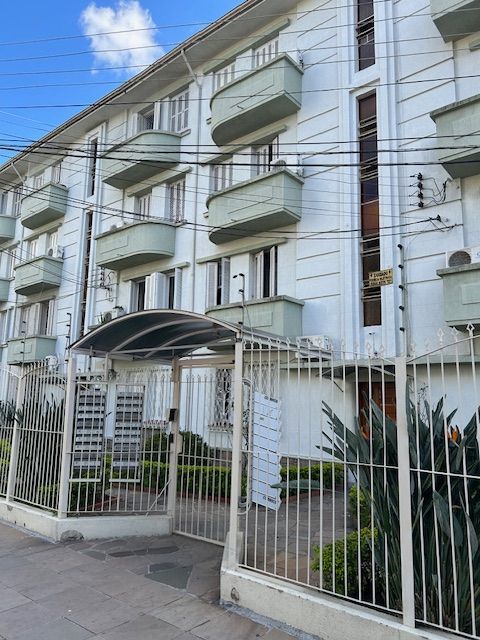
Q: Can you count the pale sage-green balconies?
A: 13